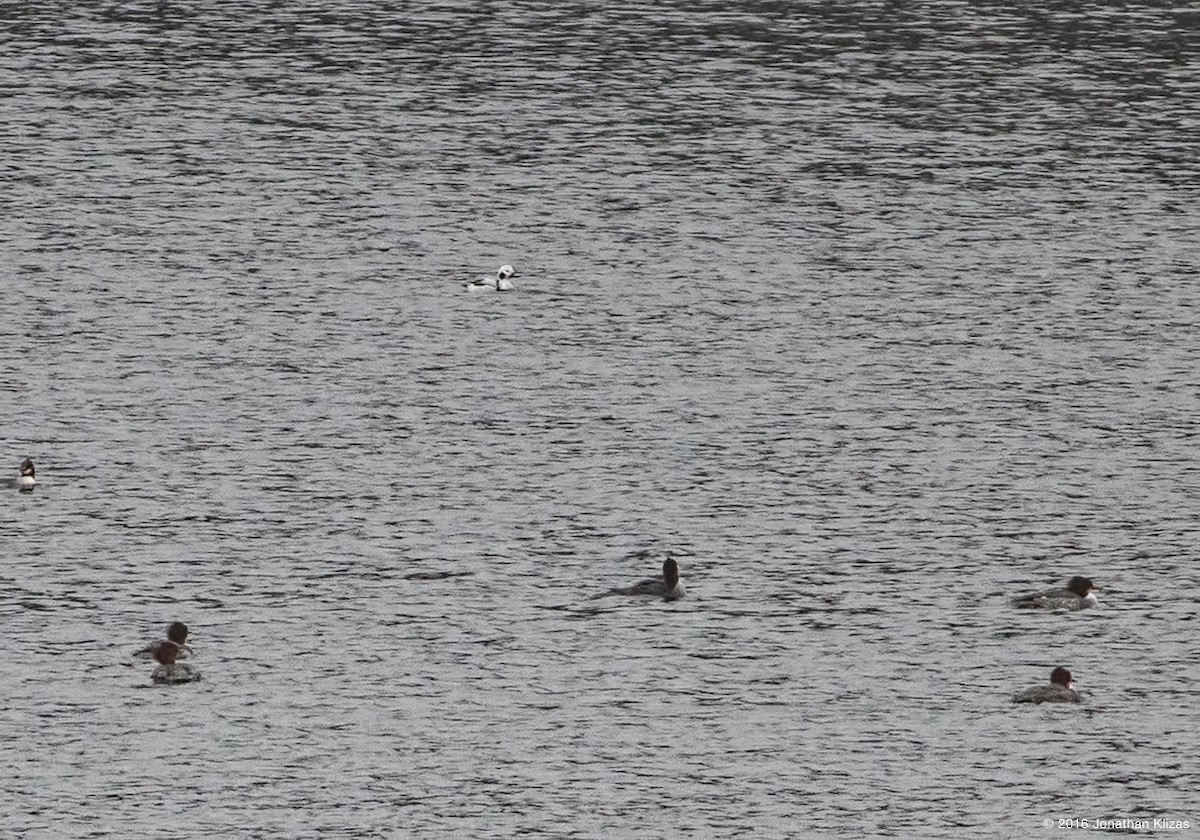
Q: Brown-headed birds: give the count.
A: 6